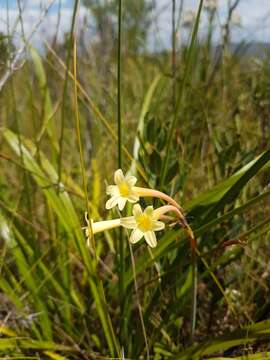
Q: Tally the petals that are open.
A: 12